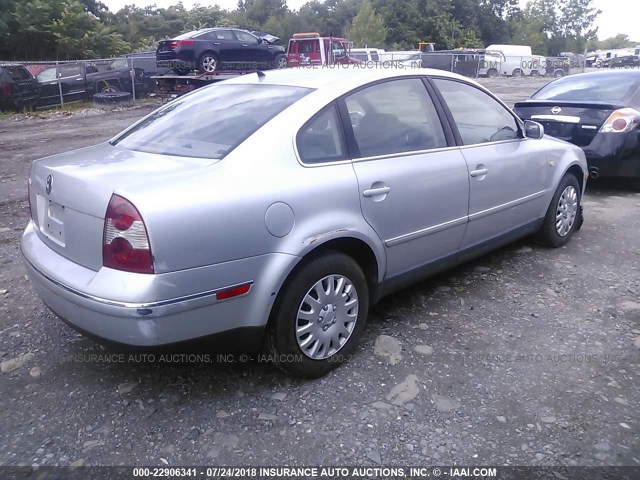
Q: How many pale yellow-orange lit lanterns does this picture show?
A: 0